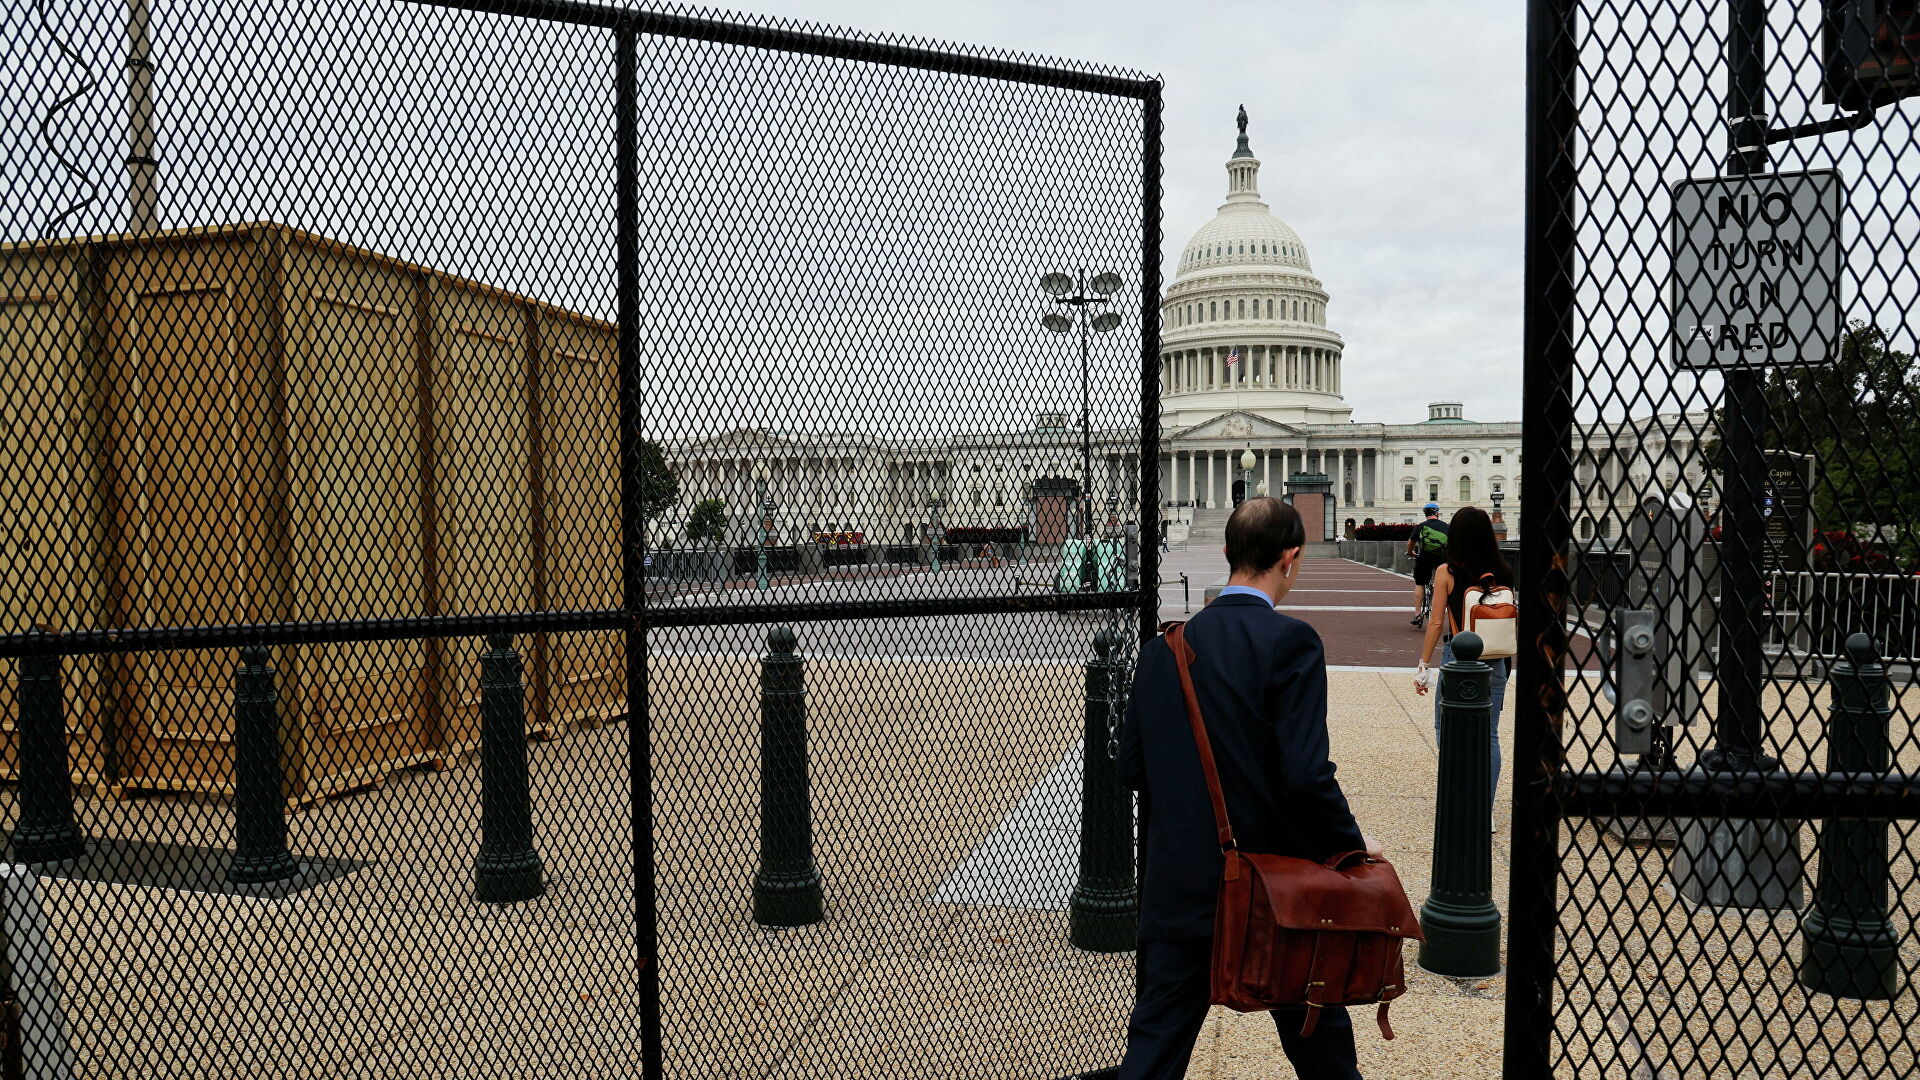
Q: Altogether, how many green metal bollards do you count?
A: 7